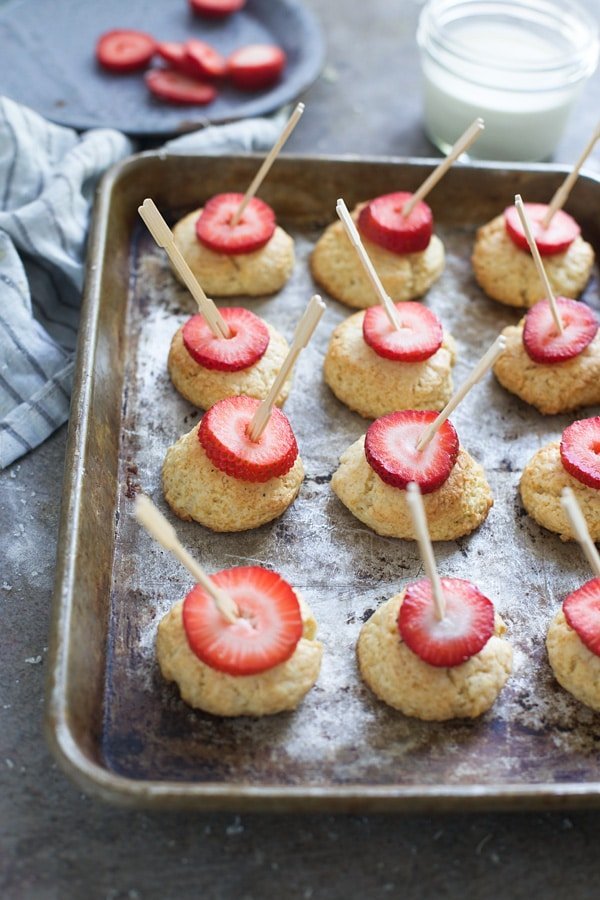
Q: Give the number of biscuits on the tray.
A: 12